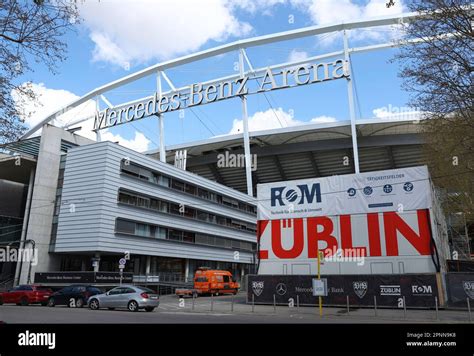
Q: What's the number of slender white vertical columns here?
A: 4